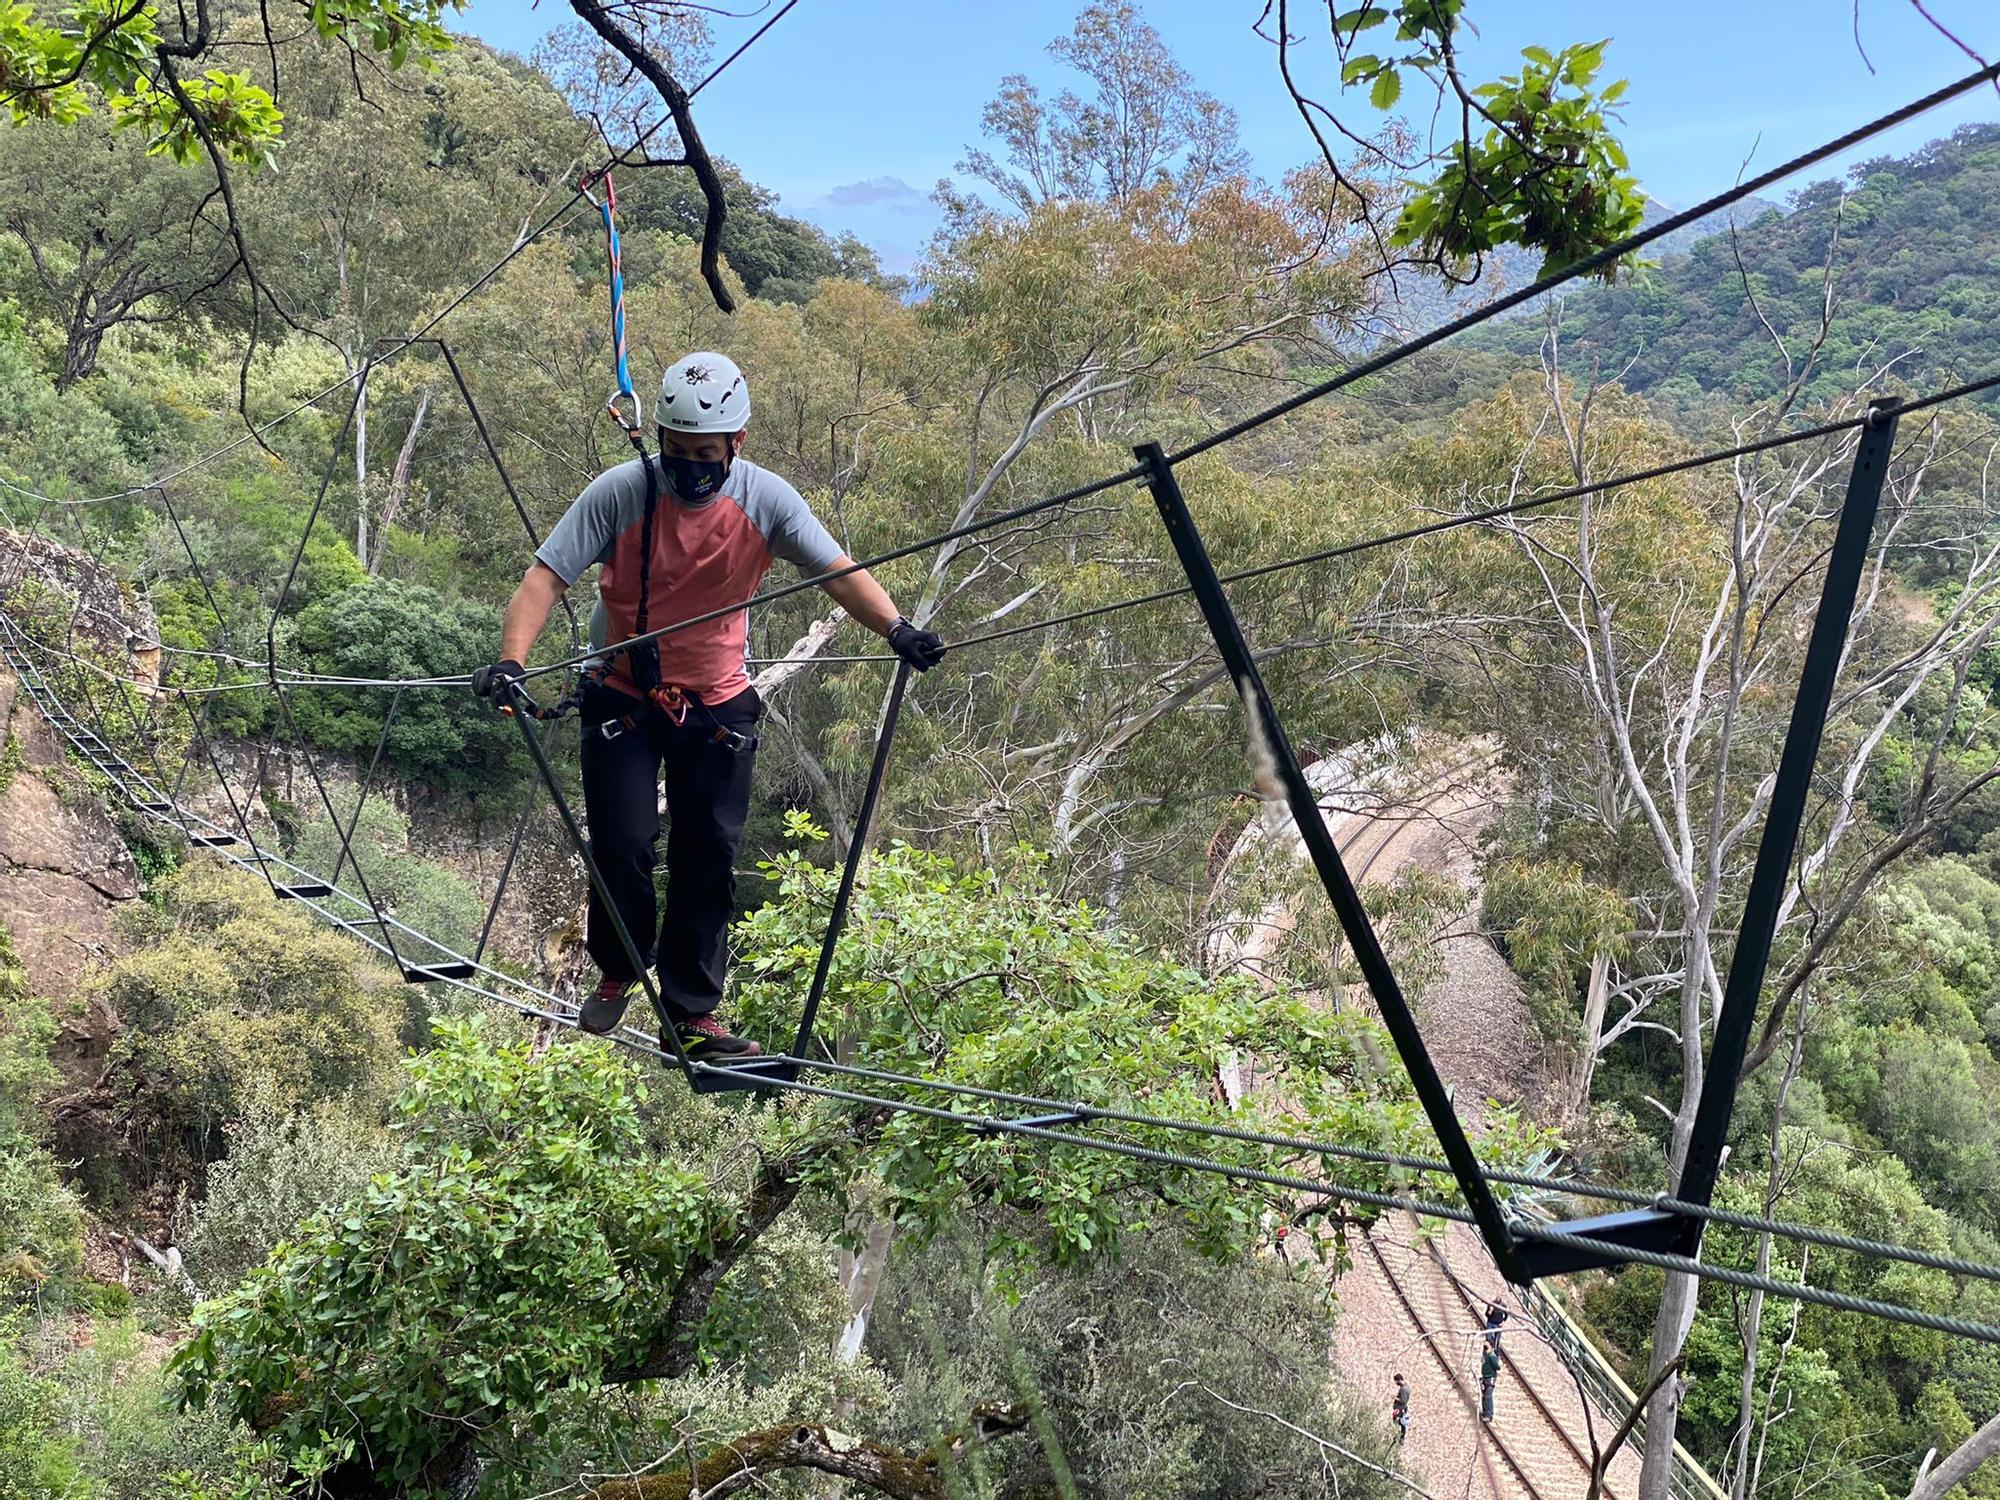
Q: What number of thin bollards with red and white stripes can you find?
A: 0